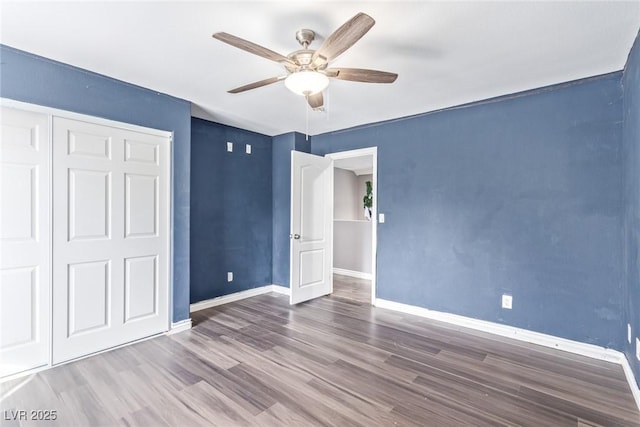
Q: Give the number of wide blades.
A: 5